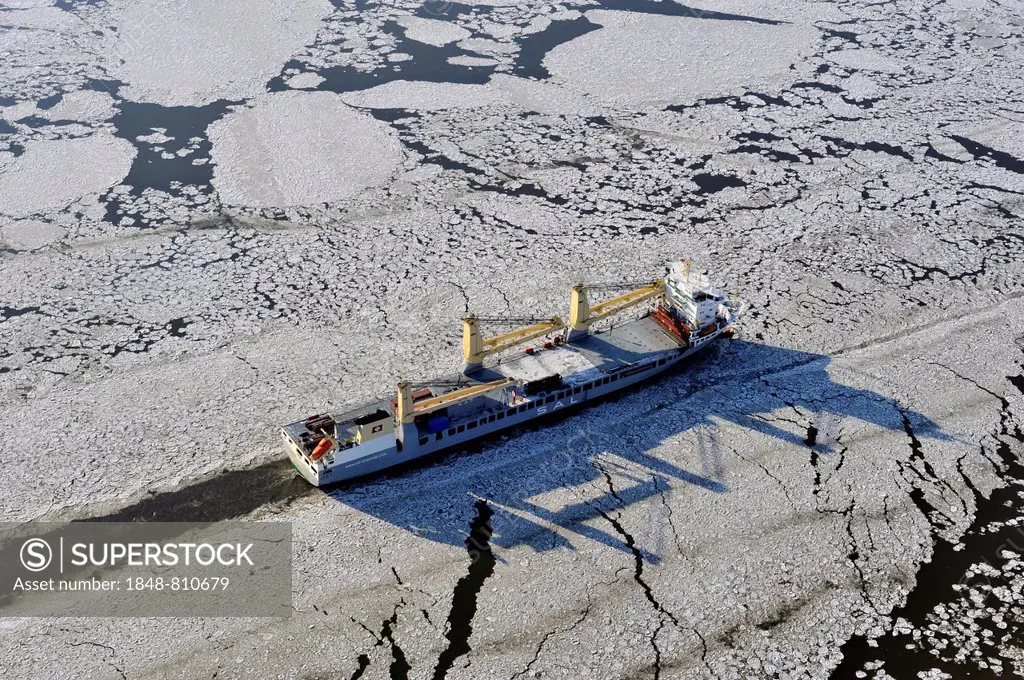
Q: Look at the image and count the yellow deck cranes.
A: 3